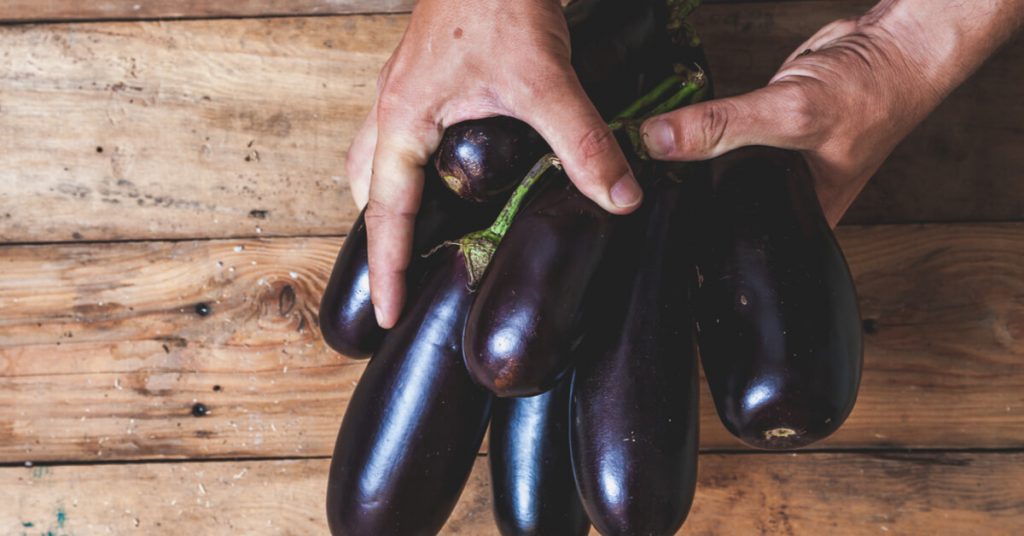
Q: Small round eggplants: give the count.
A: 1